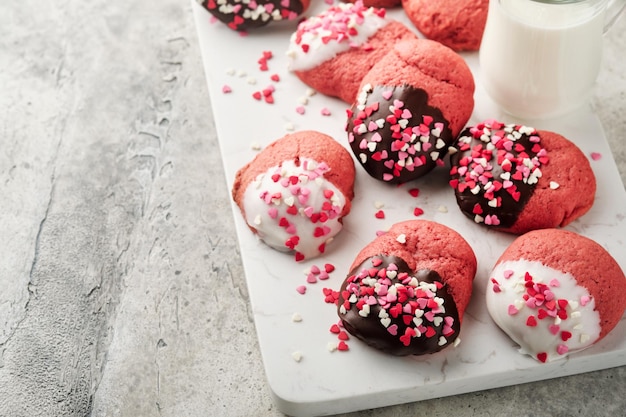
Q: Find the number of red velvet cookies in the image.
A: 9